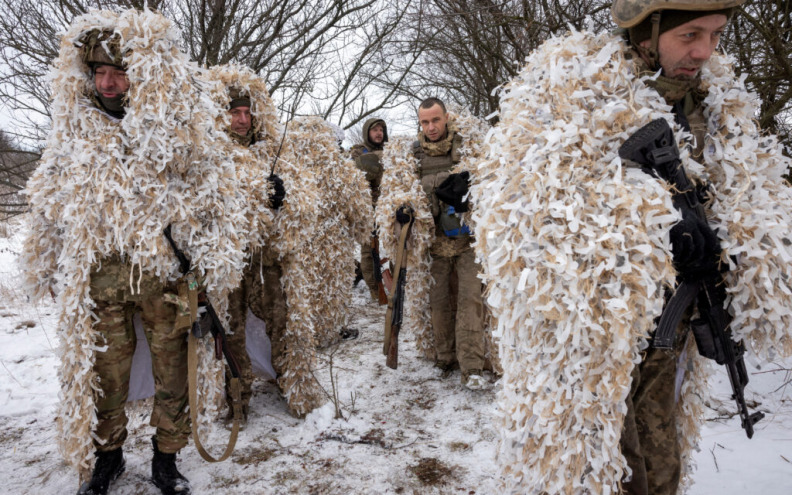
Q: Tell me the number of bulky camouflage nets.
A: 5